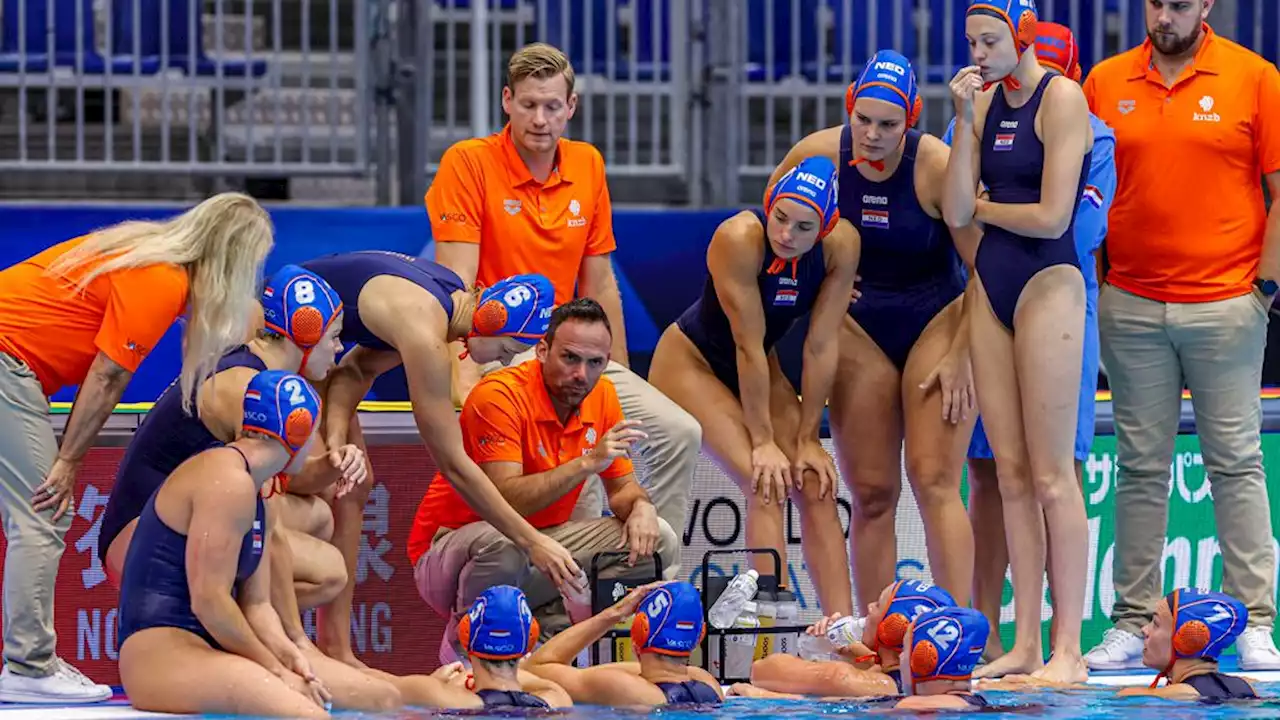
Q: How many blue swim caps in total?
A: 11